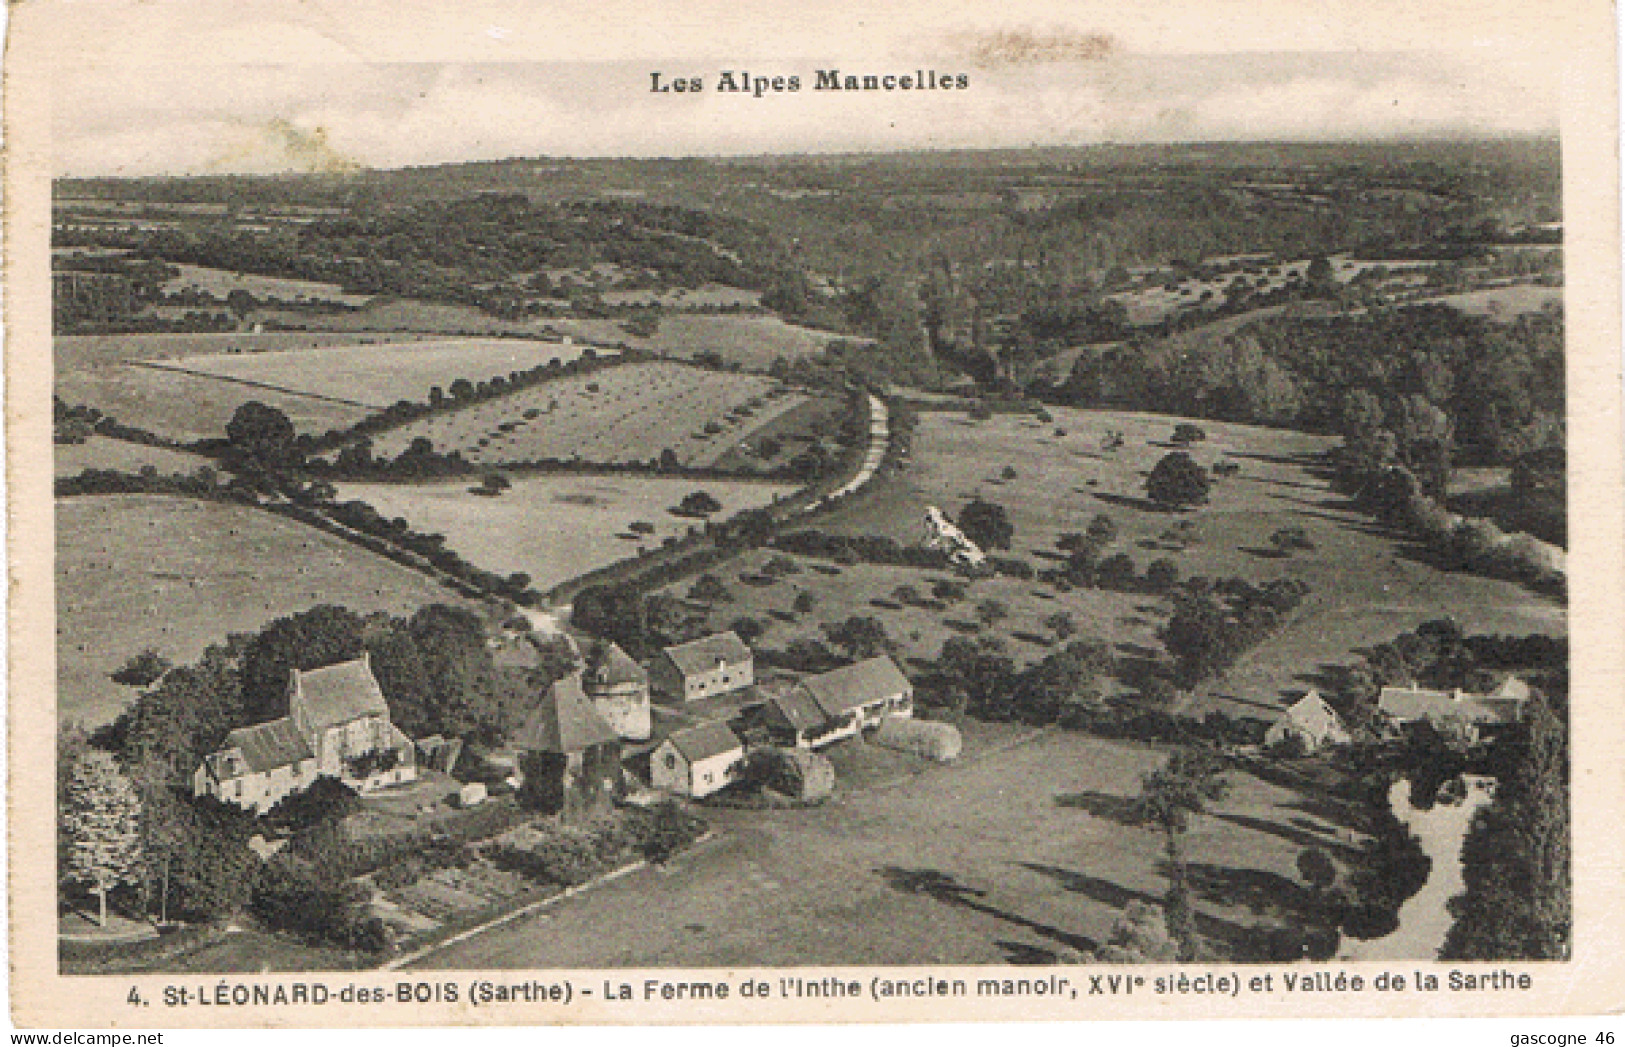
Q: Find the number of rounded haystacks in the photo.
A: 2